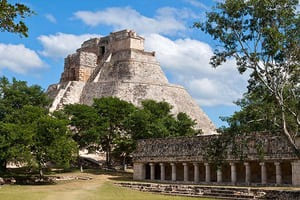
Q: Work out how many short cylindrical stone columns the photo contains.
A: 11